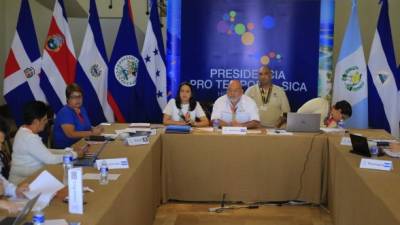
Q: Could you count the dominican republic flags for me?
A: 1